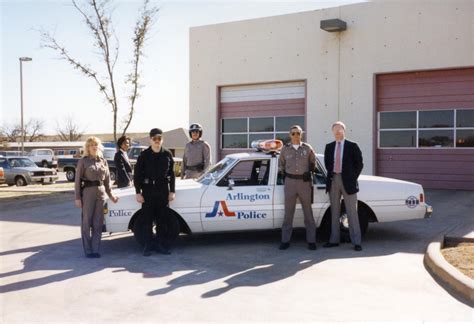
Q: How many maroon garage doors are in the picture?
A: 2